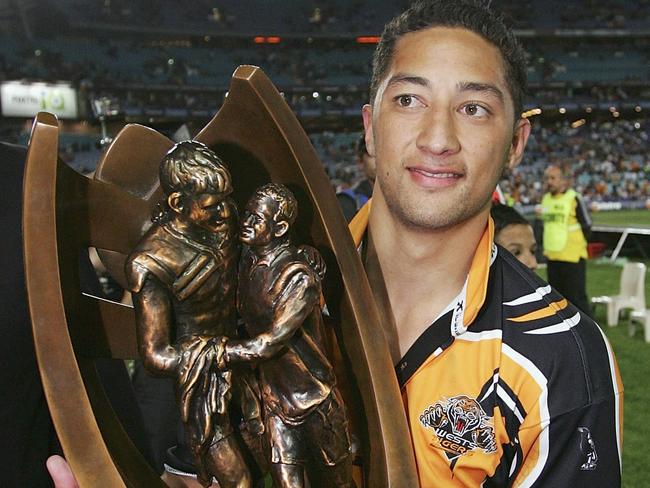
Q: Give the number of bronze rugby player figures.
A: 2